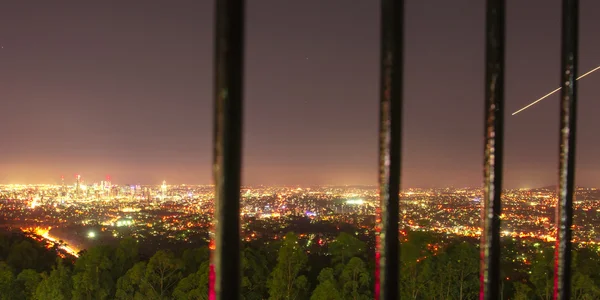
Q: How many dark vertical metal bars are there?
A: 4